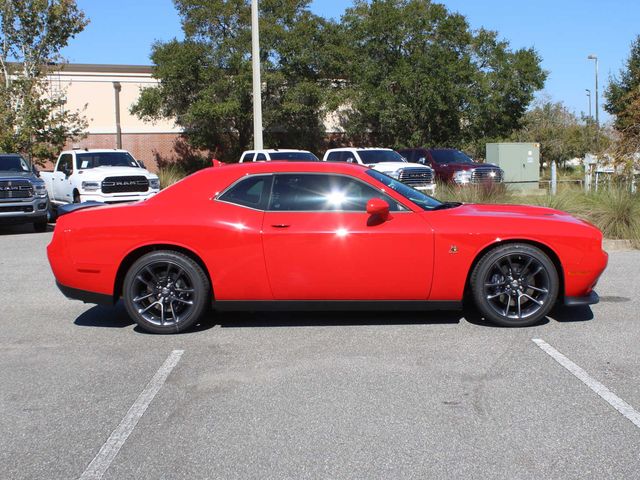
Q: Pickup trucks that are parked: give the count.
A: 5